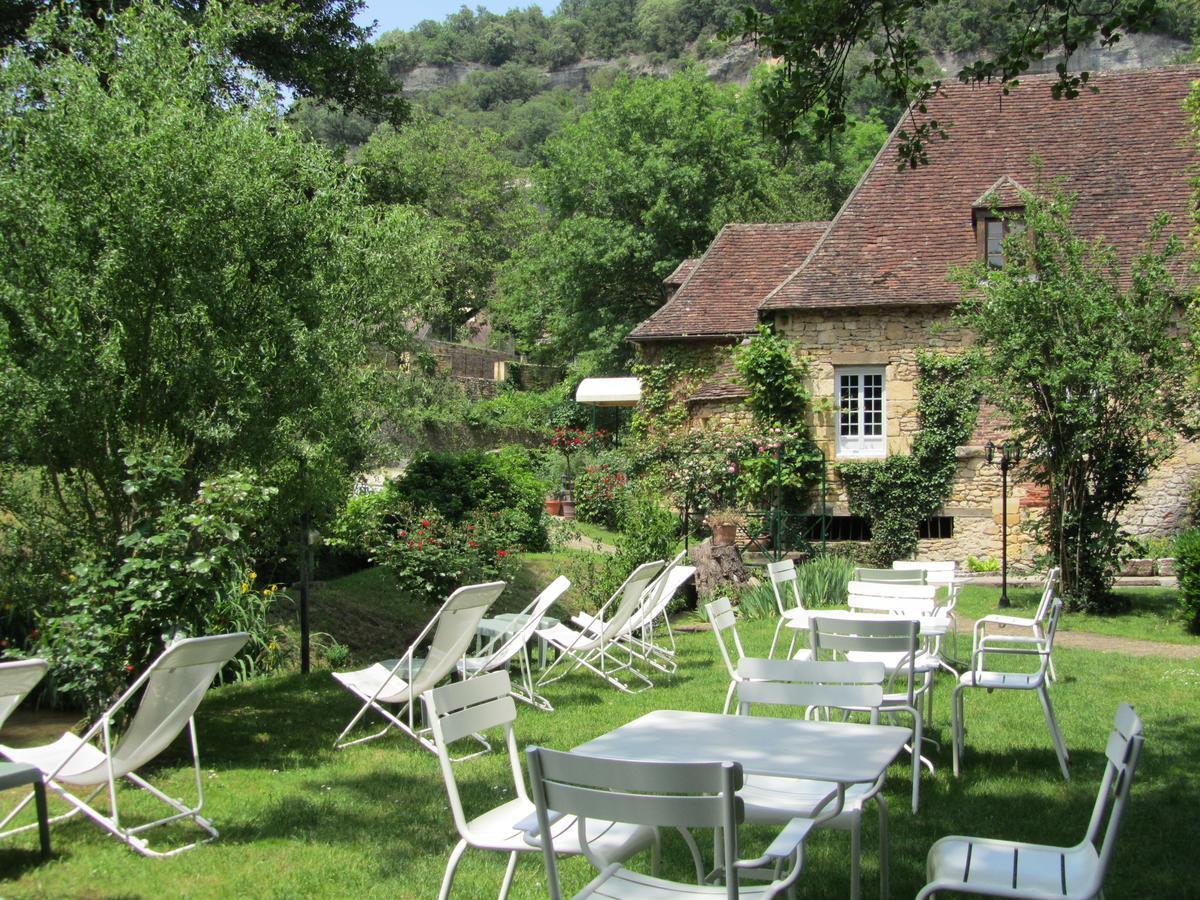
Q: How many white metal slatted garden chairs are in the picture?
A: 12